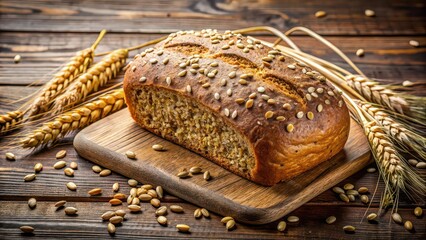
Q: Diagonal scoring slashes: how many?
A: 3